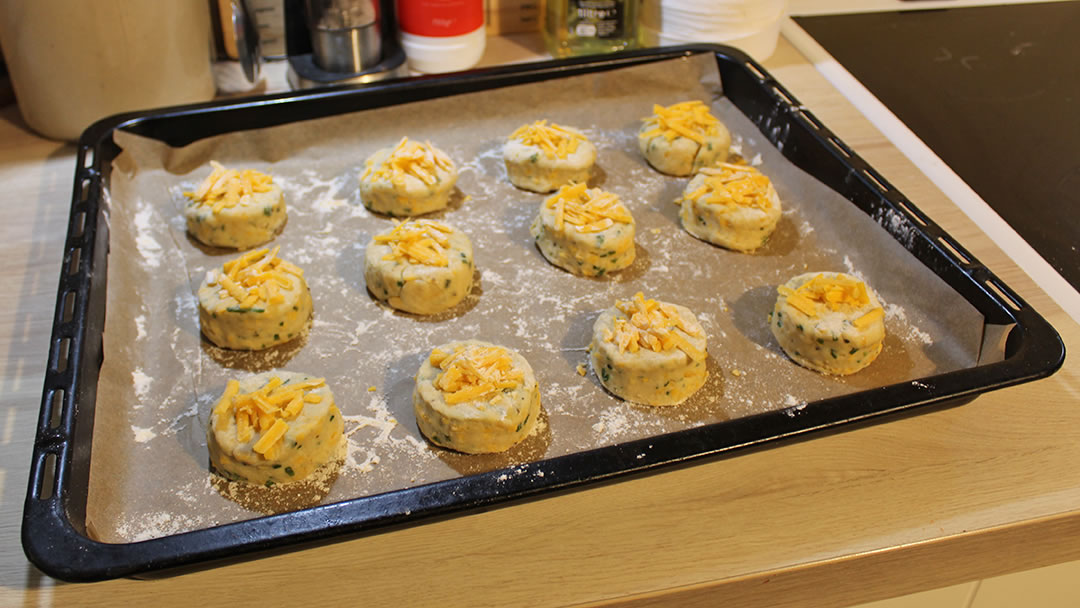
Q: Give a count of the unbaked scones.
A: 12